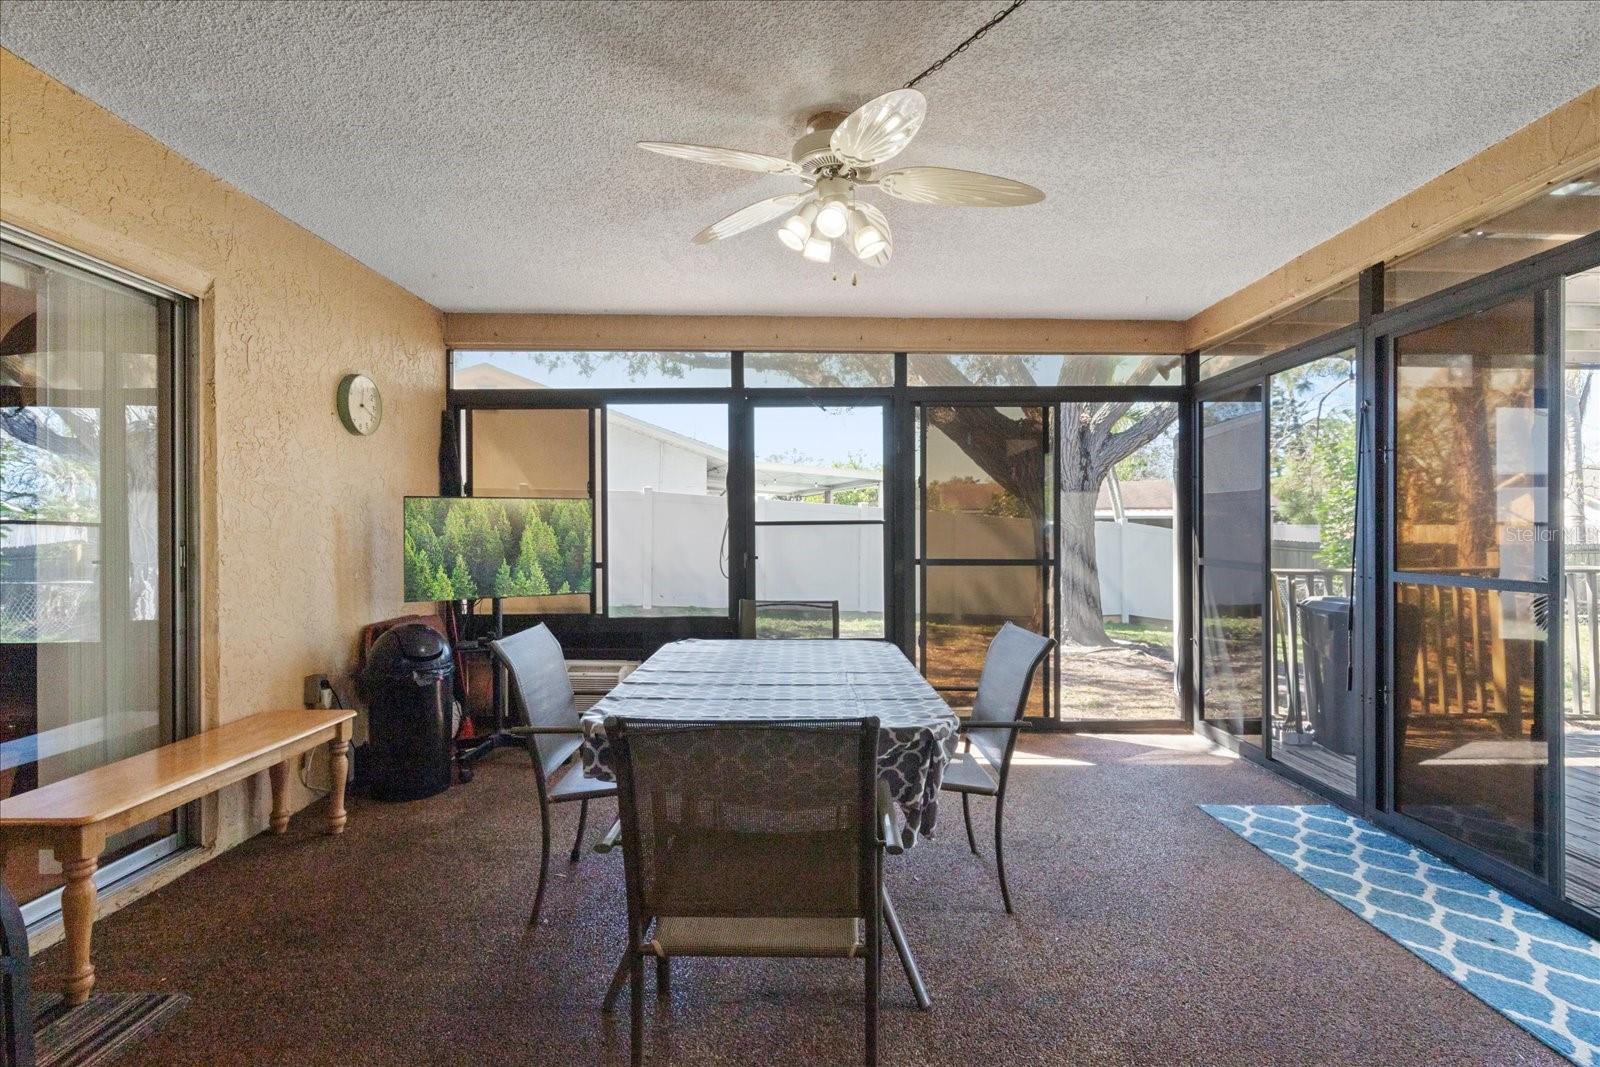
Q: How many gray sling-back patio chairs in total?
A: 4